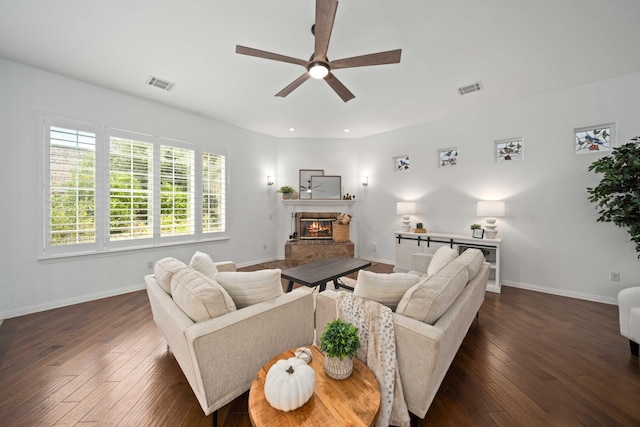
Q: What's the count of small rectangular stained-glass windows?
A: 4